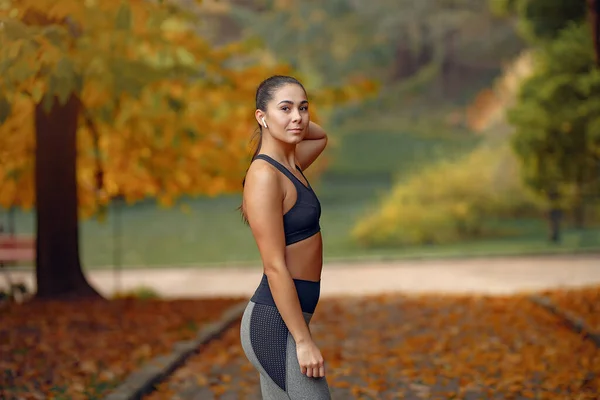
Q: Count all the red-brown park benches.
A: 1